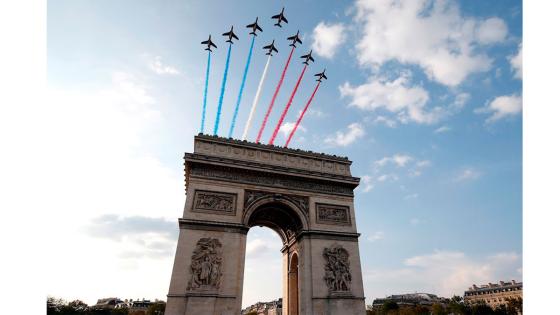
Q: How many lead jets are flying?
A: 1